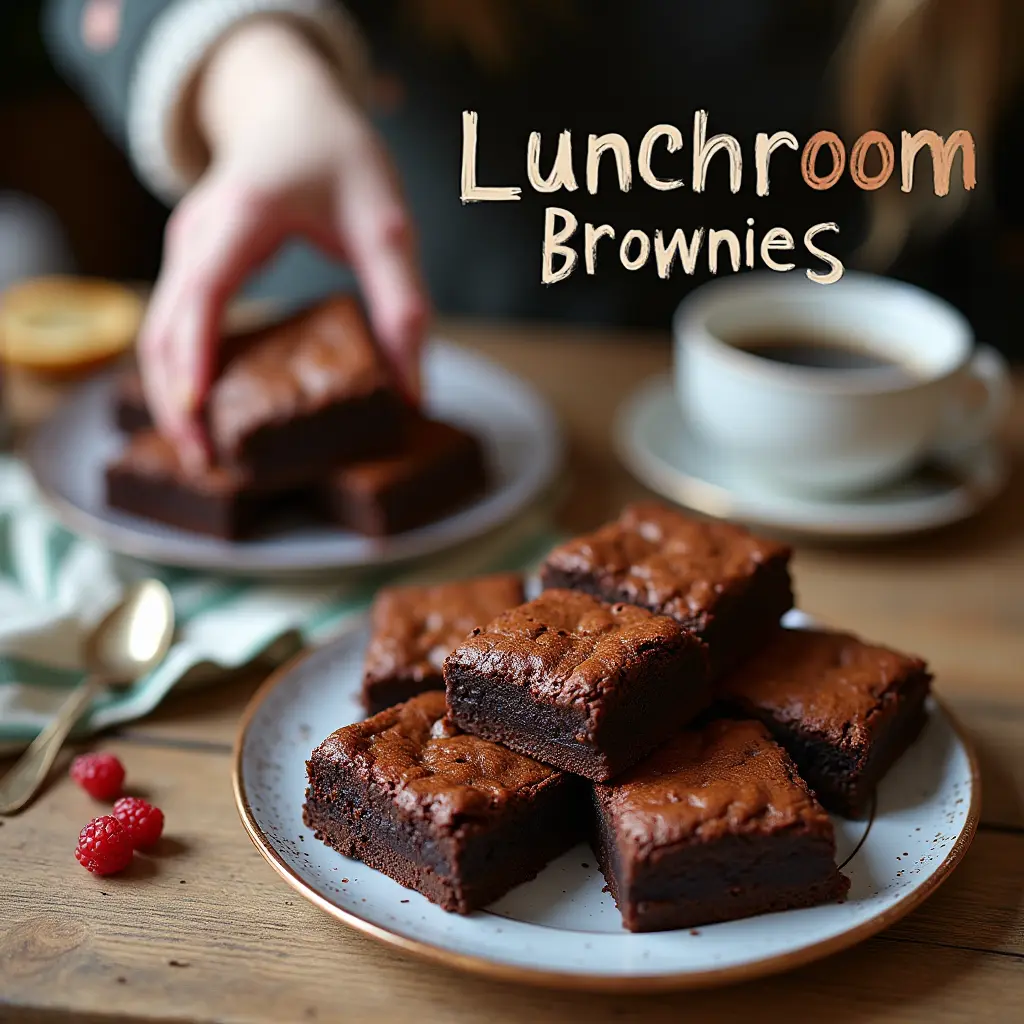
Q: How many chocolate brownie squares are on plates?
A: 10